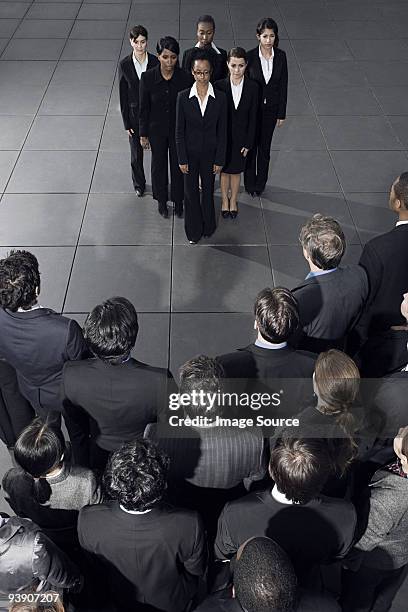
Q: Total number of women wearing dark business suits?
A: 6